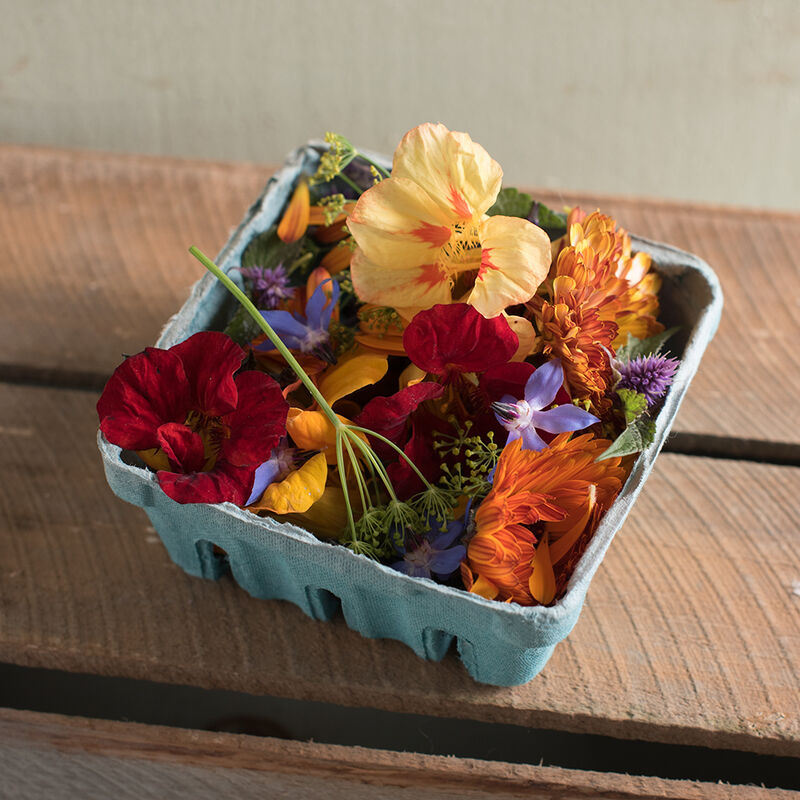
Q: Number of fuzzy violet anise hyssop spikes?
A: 2